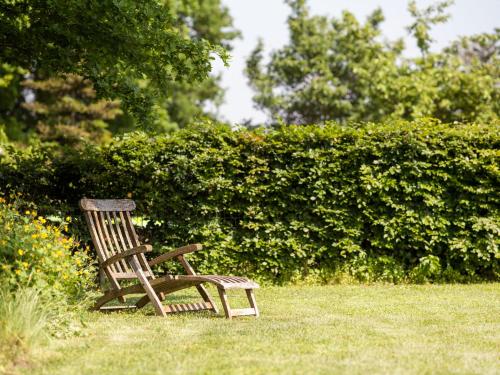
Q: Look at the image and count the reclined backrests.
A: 1